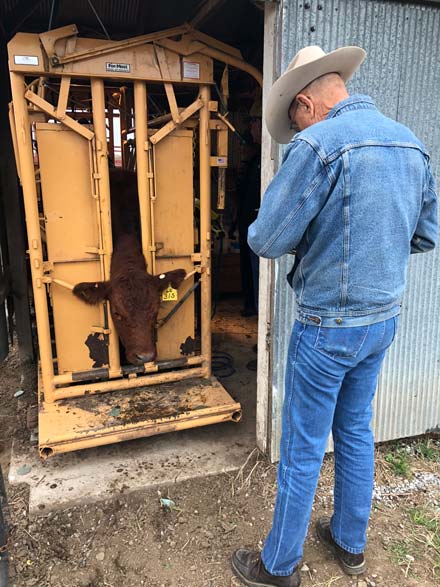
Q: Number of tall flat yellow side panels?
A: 2